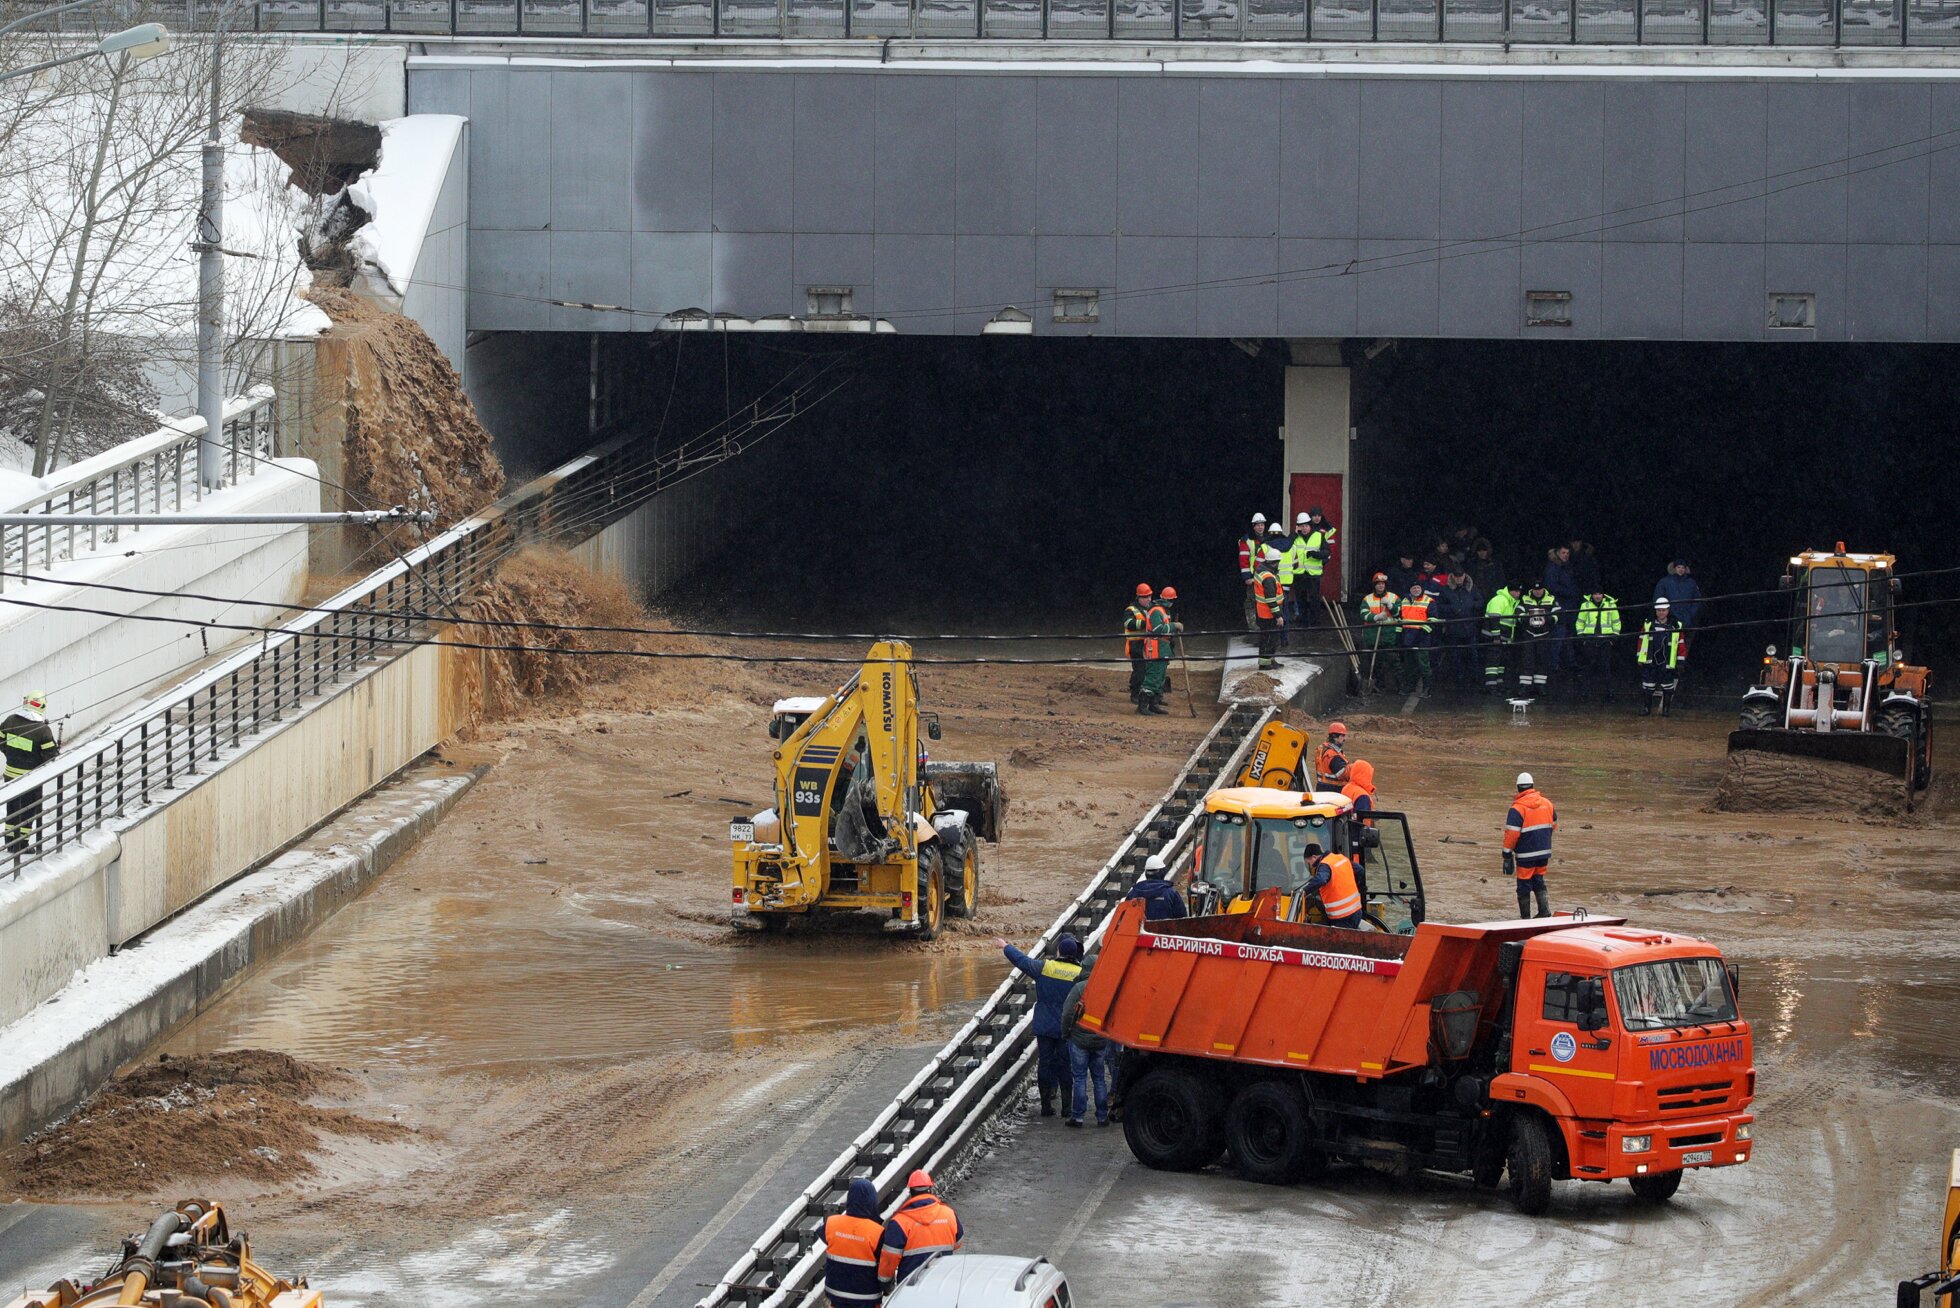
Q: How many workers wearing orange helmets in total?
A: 5